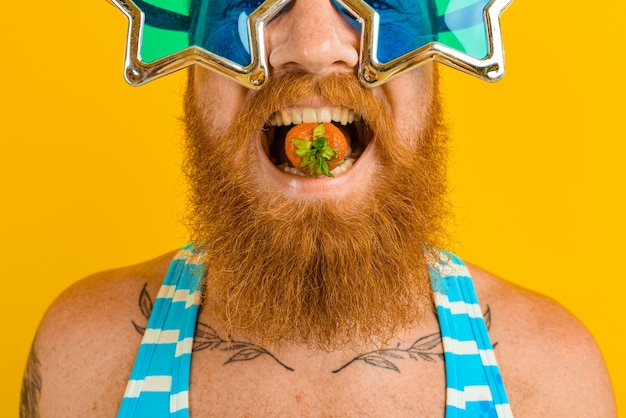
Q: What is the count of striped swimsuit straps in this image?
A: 2